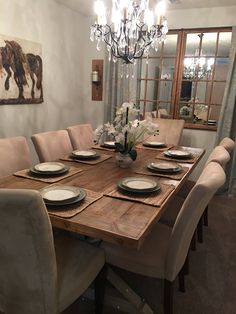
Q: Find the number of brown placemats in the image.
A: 8